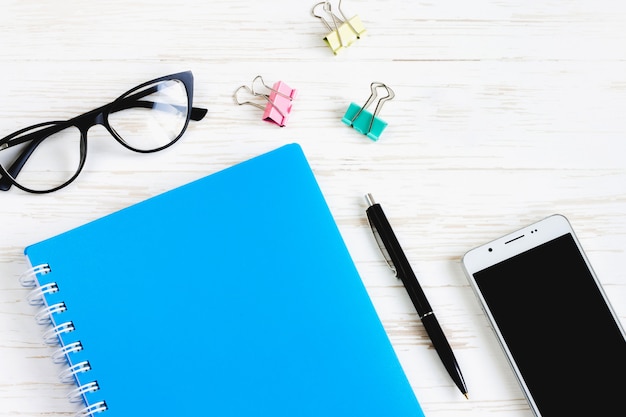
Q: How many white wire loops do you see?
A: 8